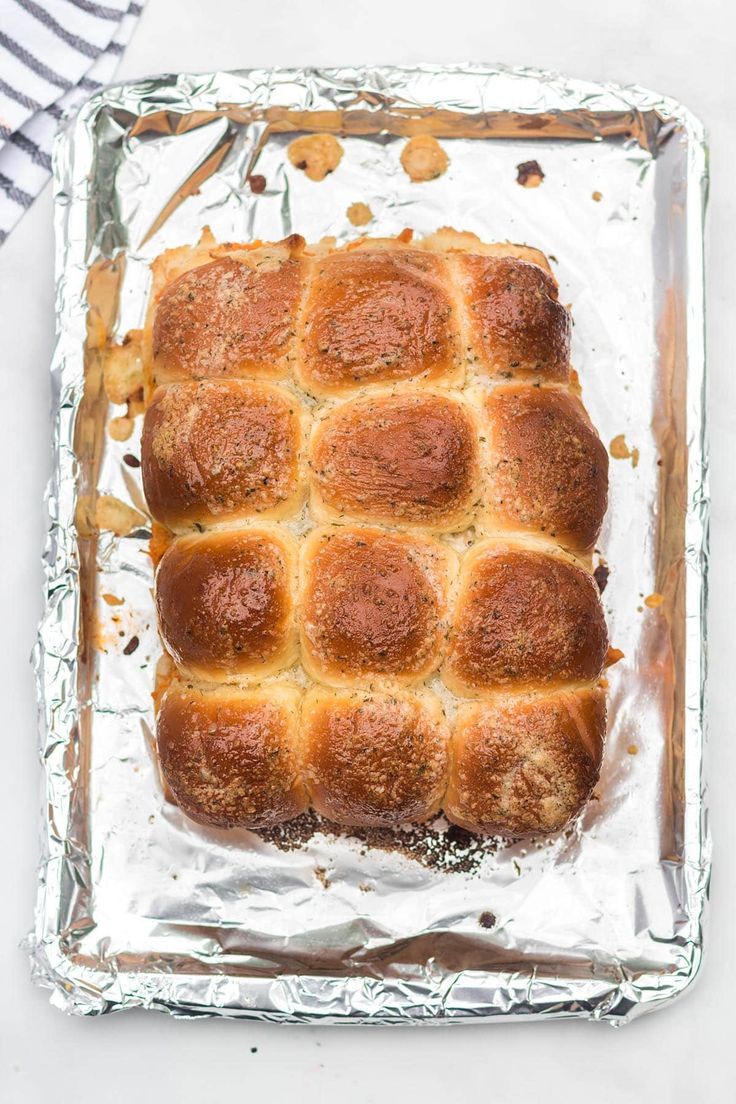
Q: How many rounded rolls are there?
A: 12